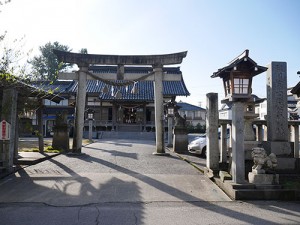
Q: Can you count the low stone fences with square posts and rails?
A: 1